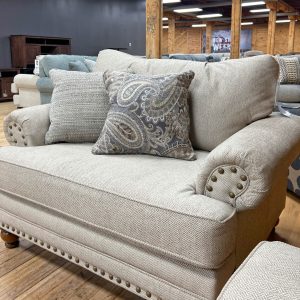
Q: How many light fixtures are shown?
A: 10